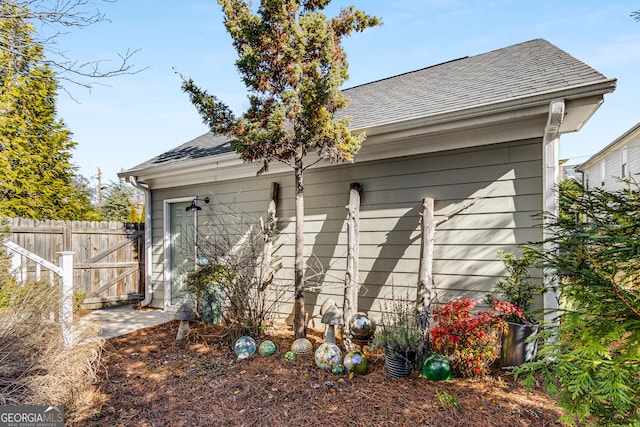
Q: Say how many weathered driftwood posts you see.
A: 3